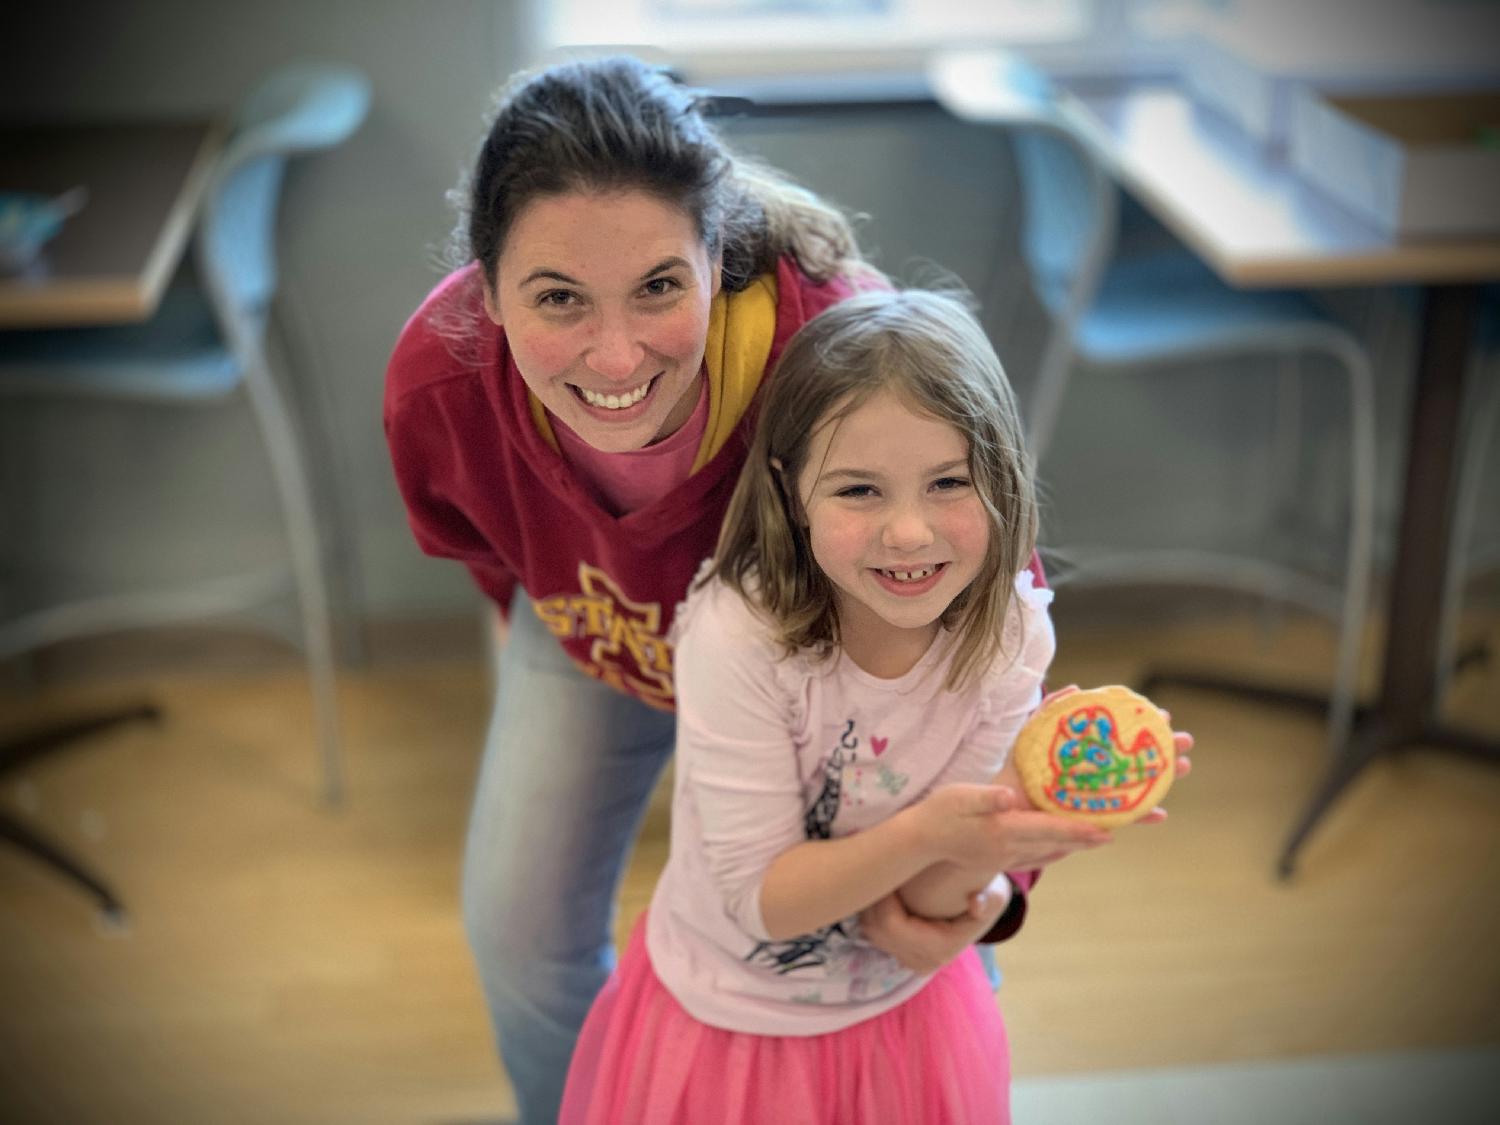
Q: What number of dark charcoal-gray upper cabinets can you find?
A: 0